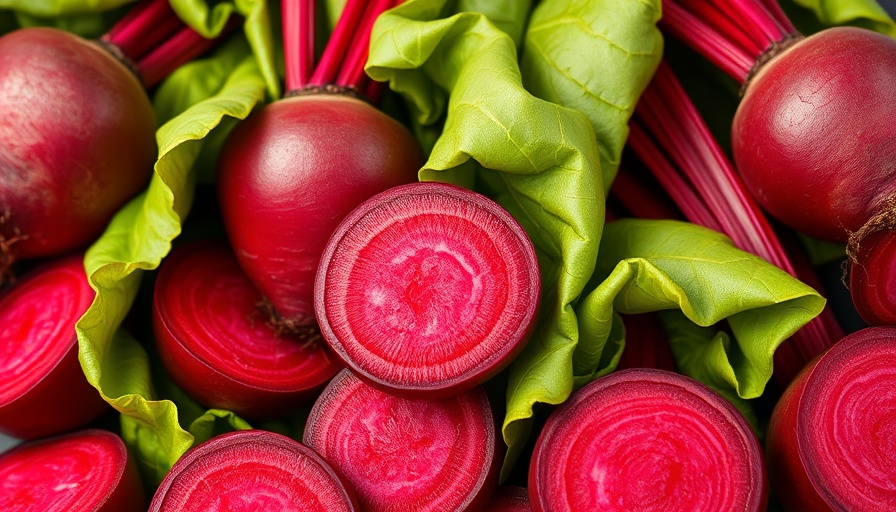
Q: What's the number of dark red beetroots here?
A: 3